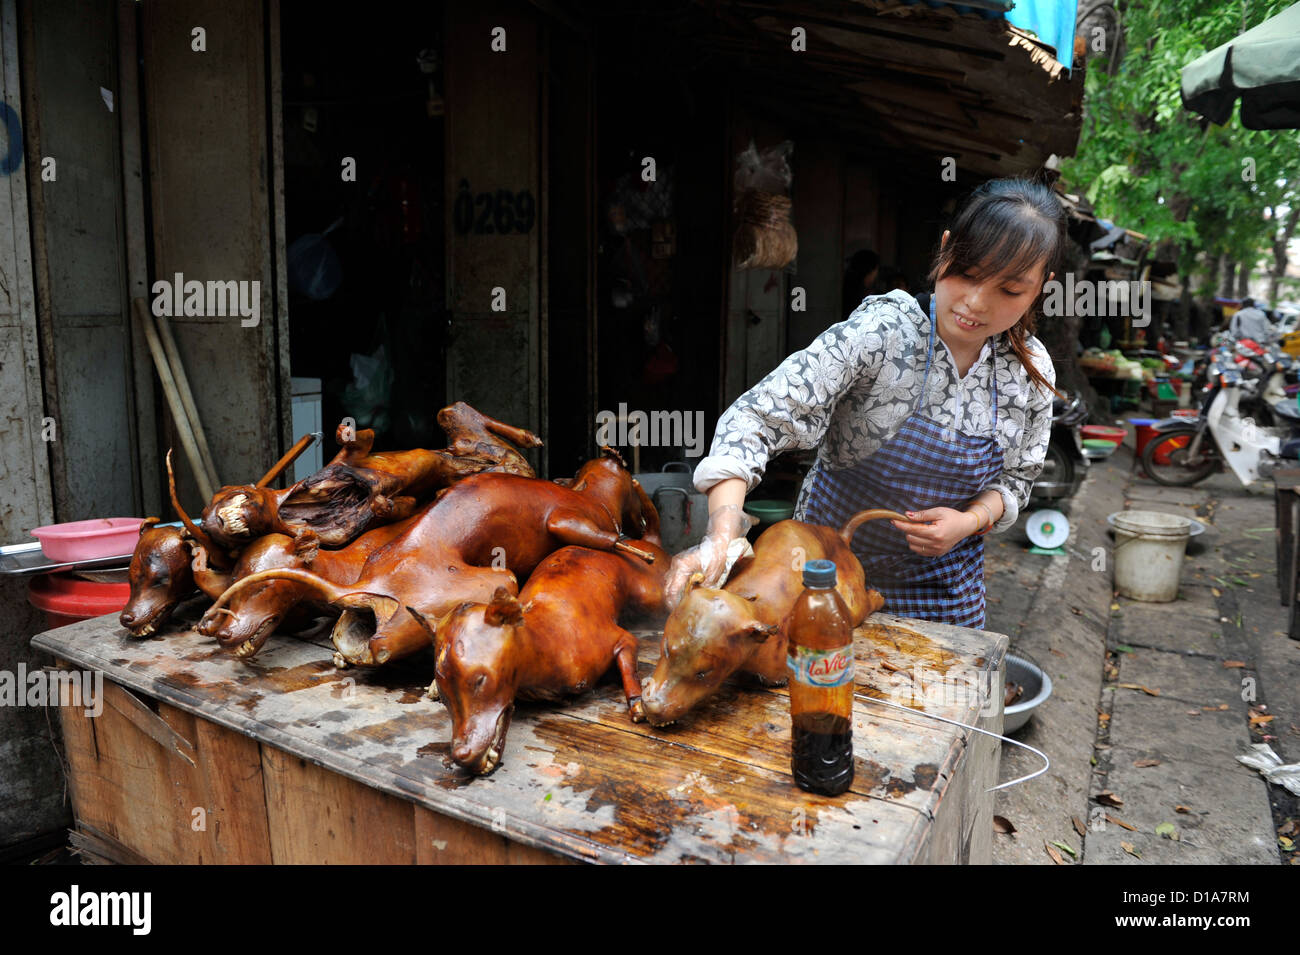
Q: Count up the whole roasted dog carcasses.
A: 6